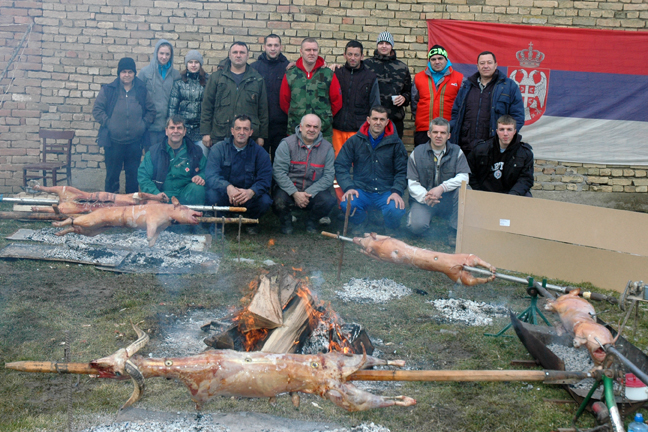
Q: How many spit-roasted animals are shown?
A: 5